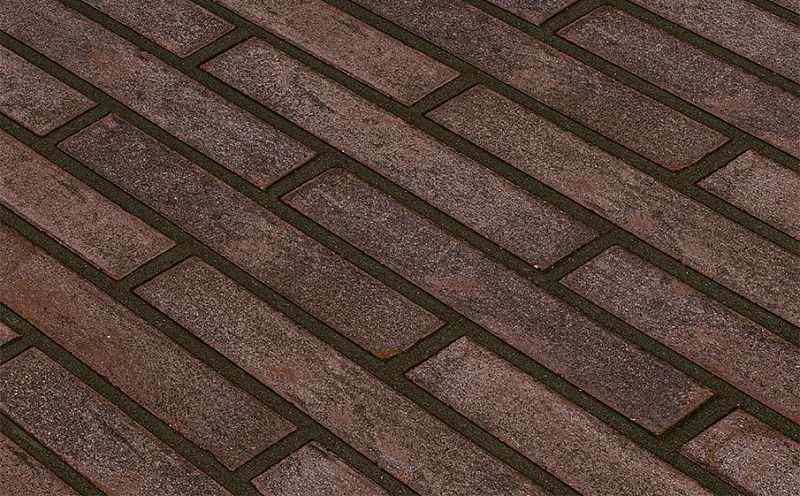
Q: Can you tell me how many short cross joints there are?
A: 12